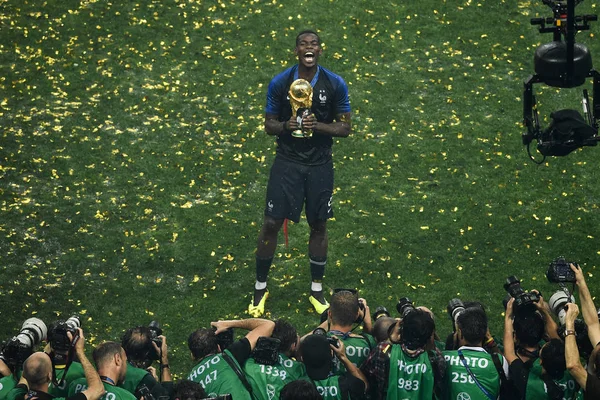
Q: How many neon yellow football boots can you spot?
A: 2